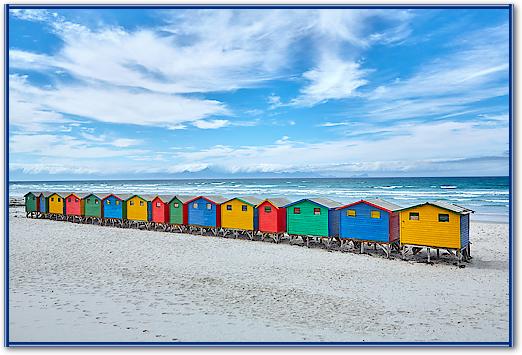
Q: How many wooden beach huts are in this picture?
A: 15